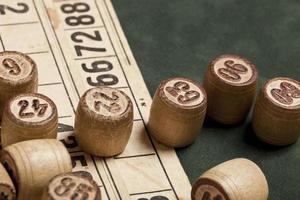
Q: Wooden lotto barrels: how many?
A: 10